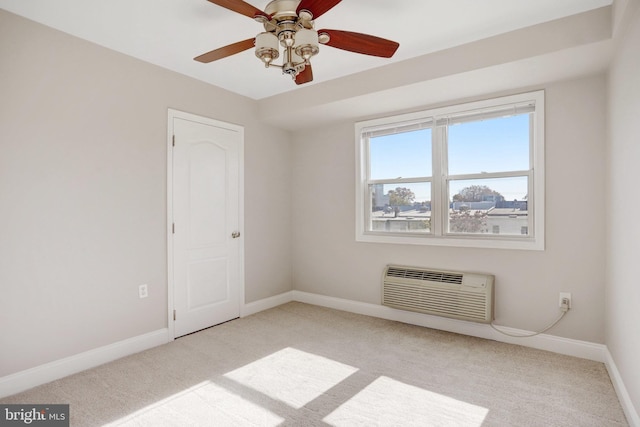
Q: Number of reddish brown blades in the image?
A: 5